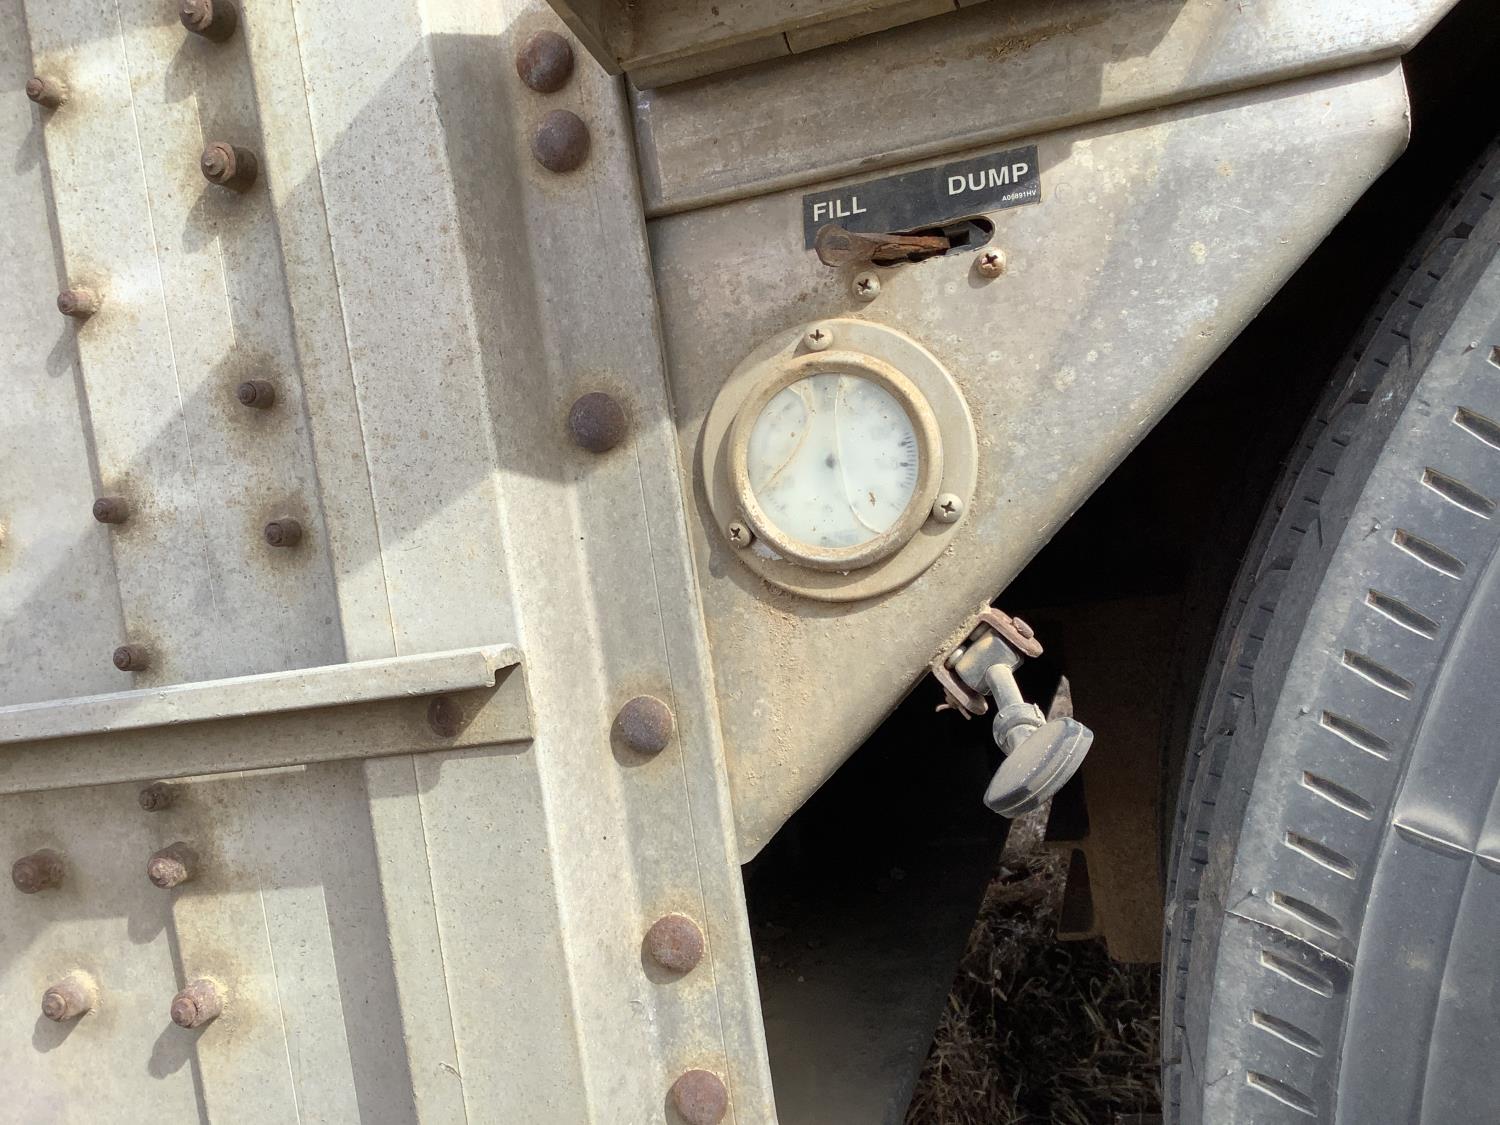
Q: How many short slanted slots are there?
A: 13